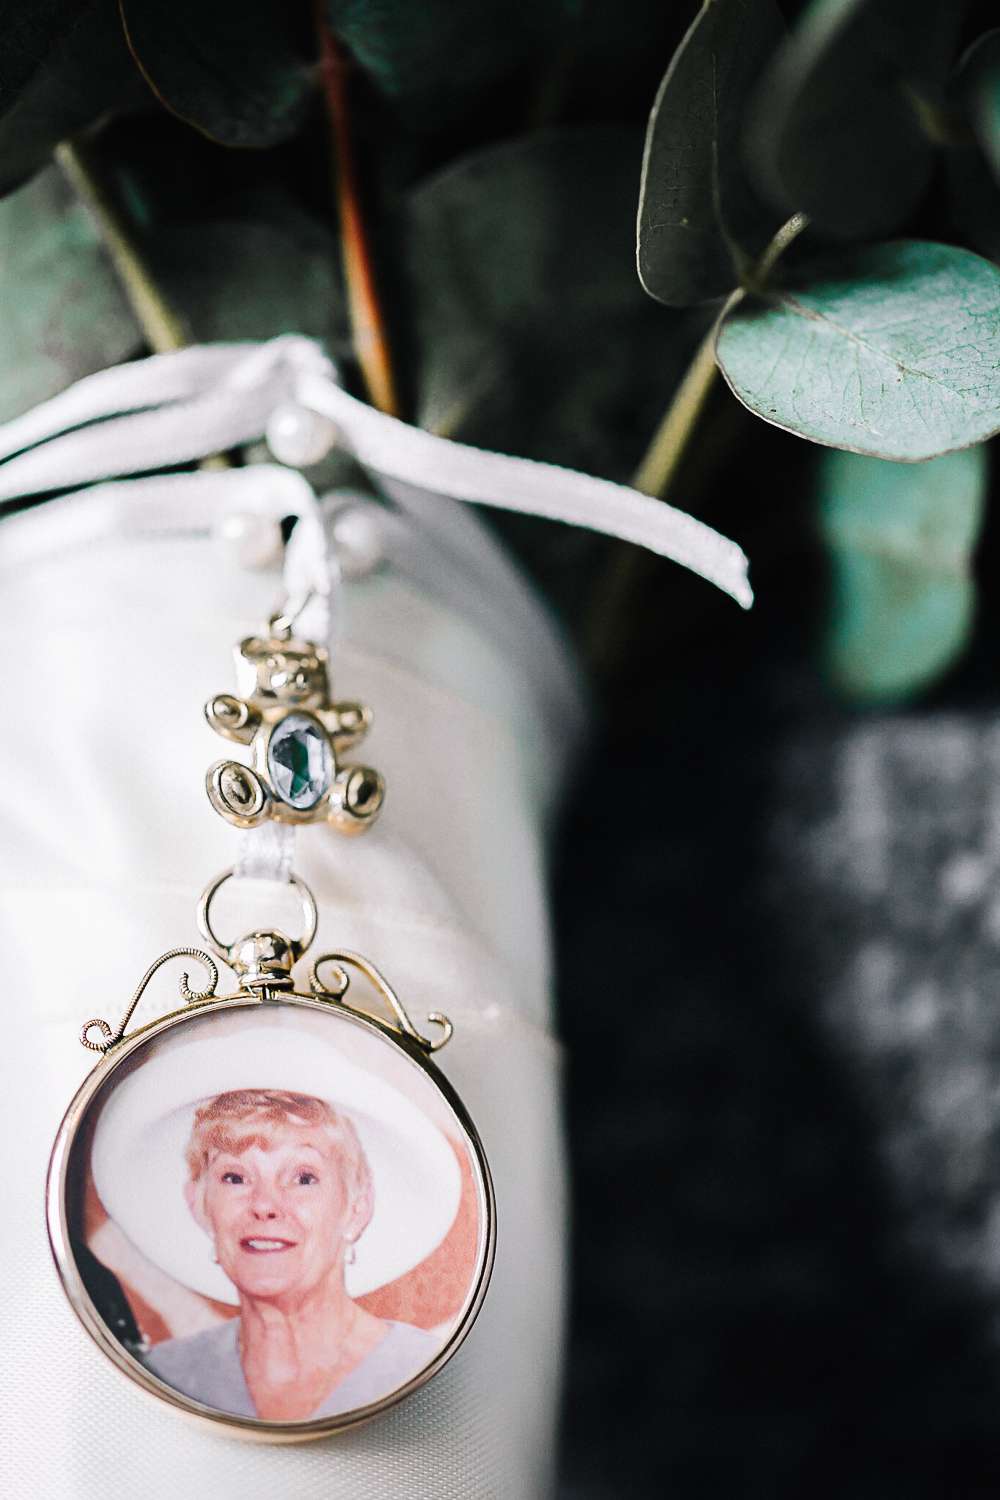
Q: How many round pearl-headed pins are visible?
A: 3